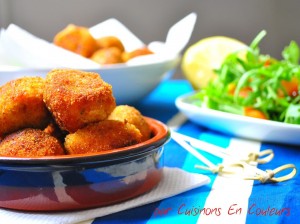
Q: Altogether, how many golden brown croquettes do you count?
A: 9